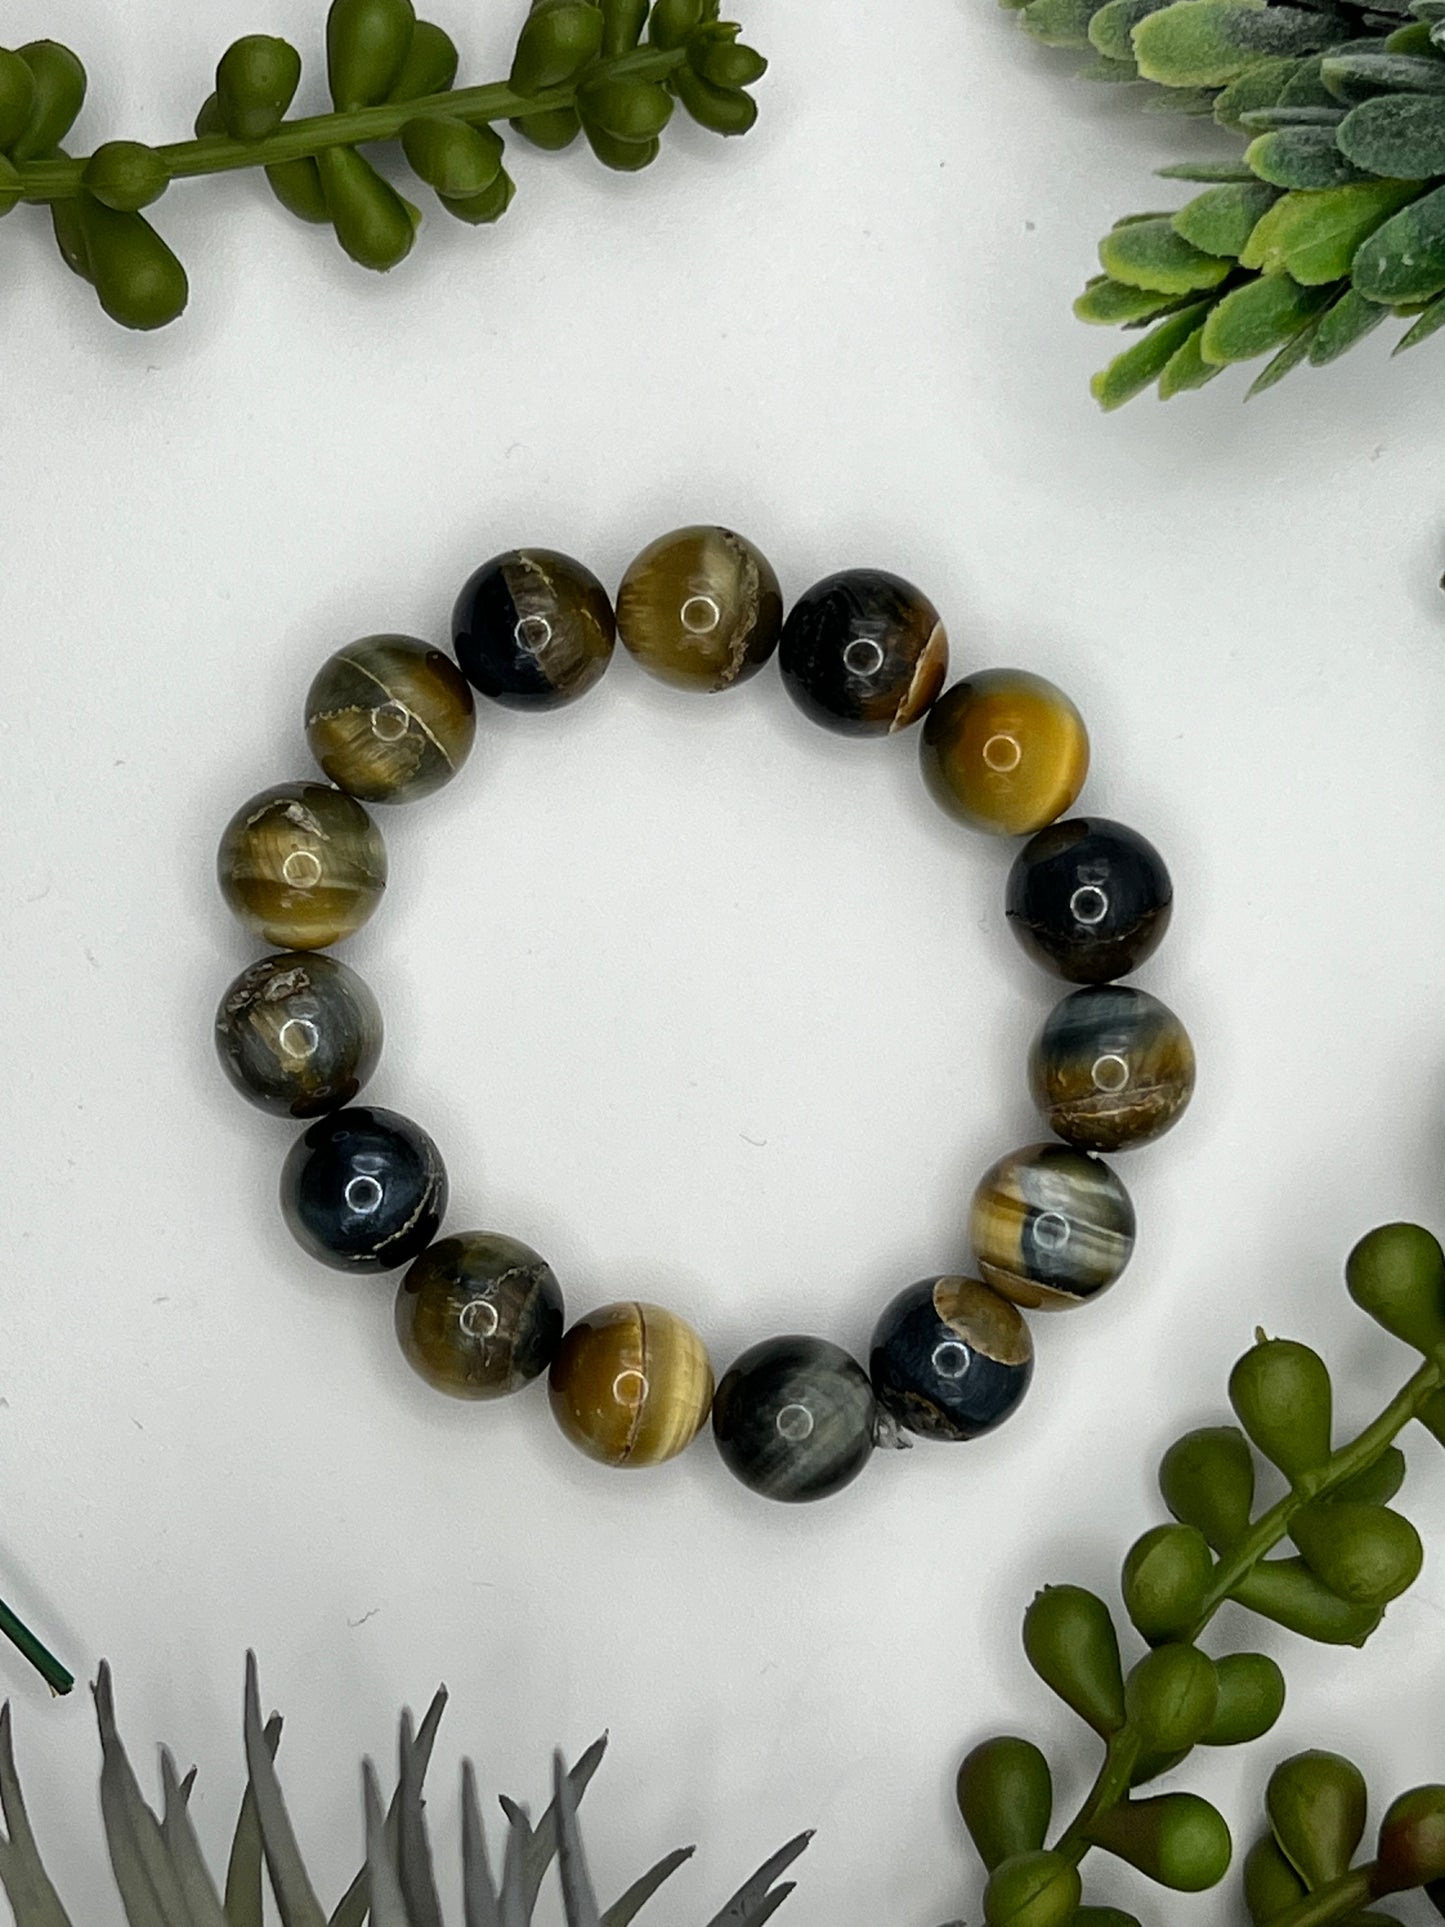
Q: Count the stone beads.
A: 15